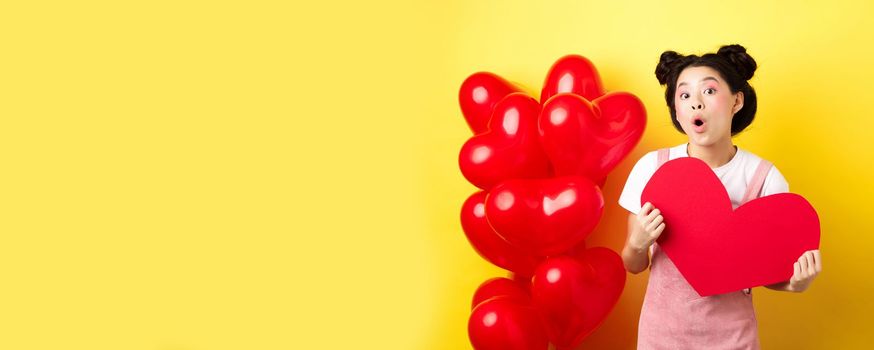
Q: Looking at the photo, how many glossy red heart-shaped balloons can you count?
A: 9